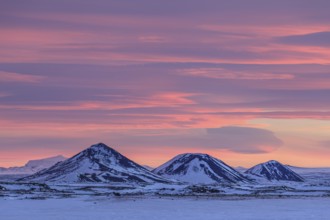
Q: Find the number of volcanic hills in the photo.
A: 3